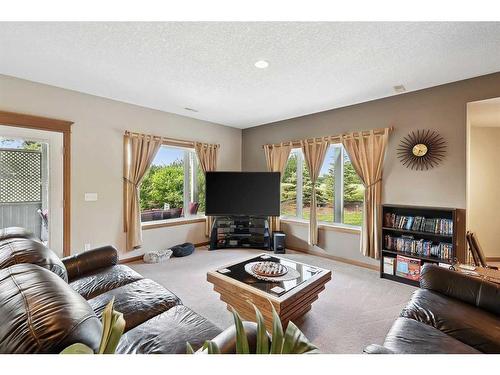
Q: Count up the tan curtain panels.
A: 5